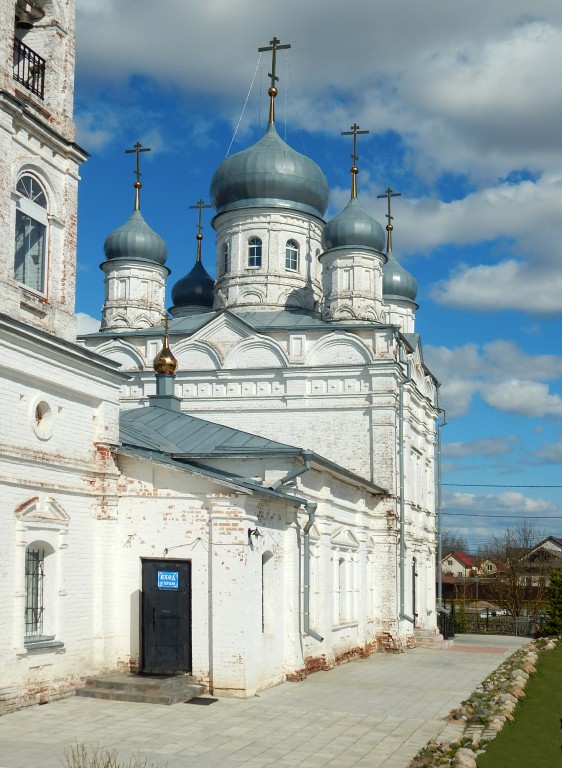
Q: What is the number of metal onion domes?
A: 6